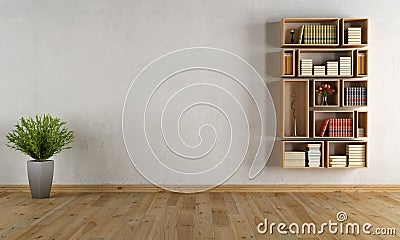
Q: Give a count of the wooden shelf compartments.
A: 12